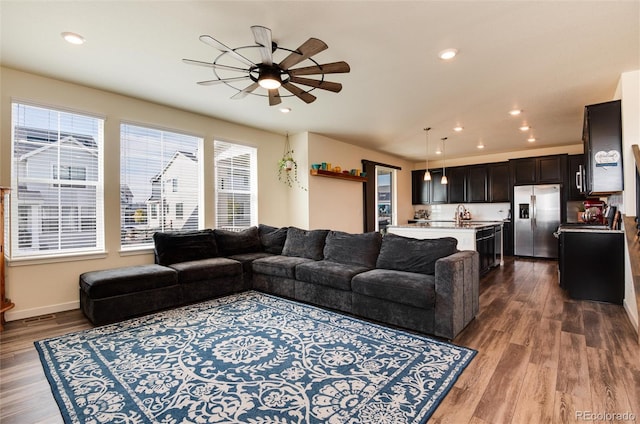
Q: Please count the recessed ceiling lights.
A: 9